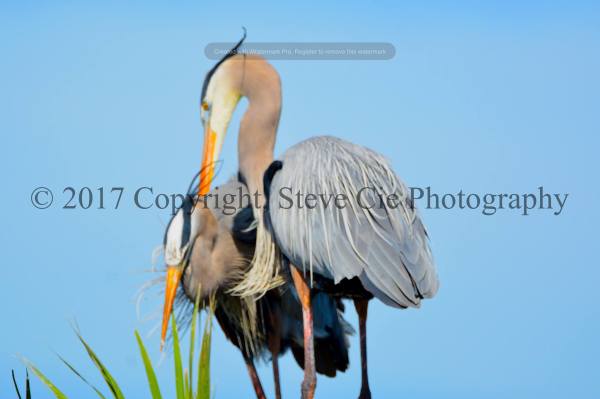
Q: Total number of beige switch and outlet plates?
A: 0